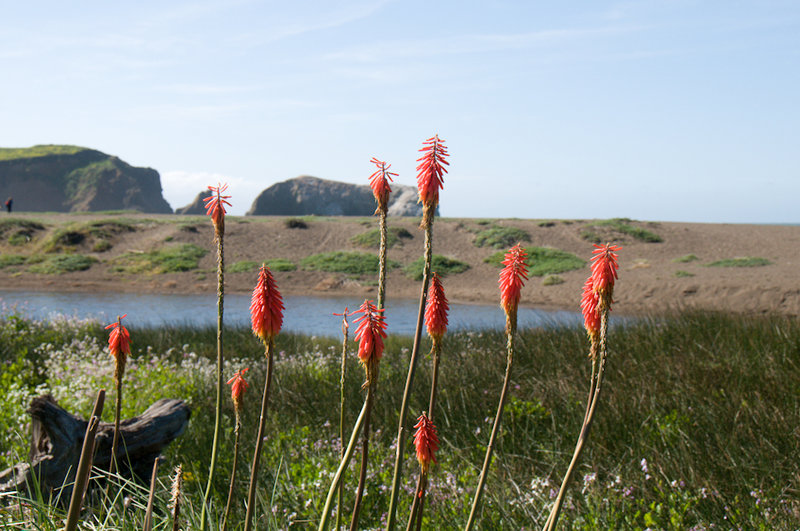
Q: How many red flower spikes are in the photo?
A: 12